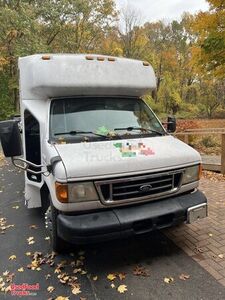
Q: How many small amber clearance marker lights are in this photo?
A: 5